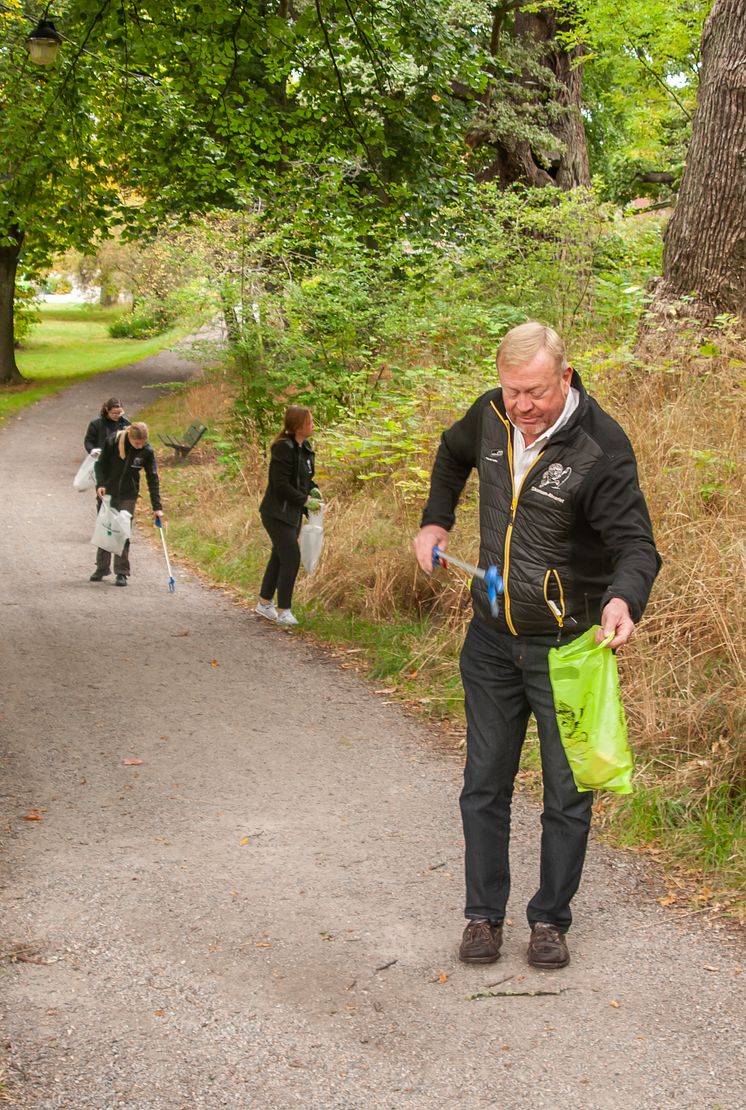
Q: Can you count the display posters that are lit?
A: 0